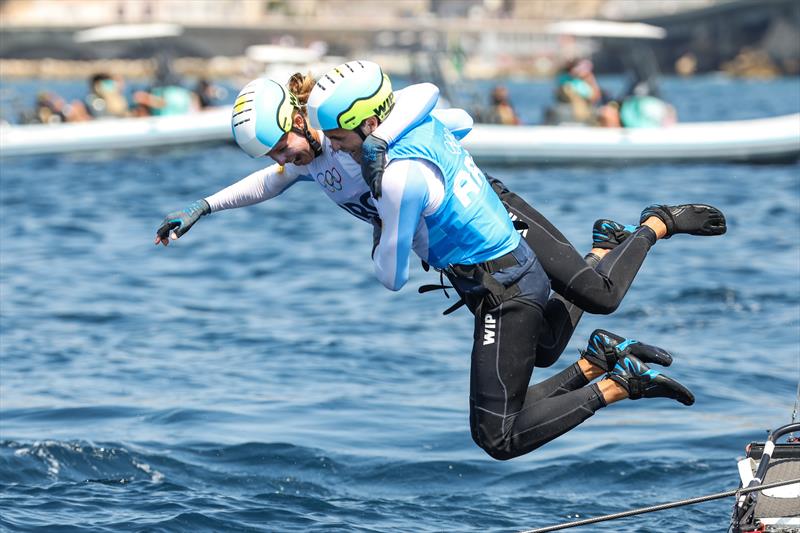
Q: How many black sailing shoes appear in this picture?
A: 4